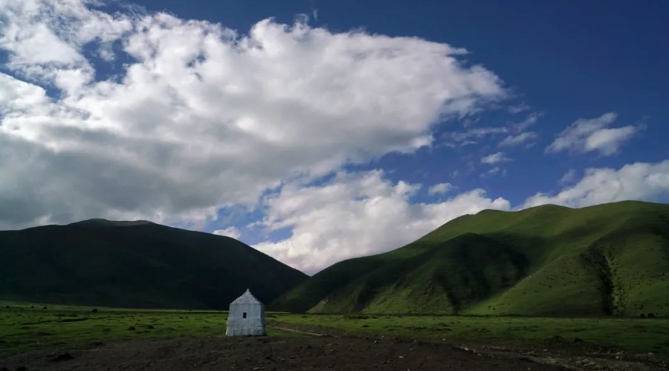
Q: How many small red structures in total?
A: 0